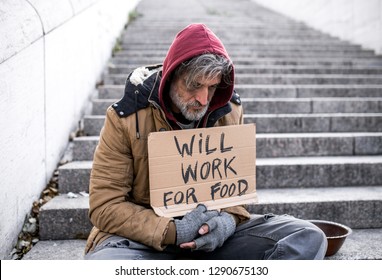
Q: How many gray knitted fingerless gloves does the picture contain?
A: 2